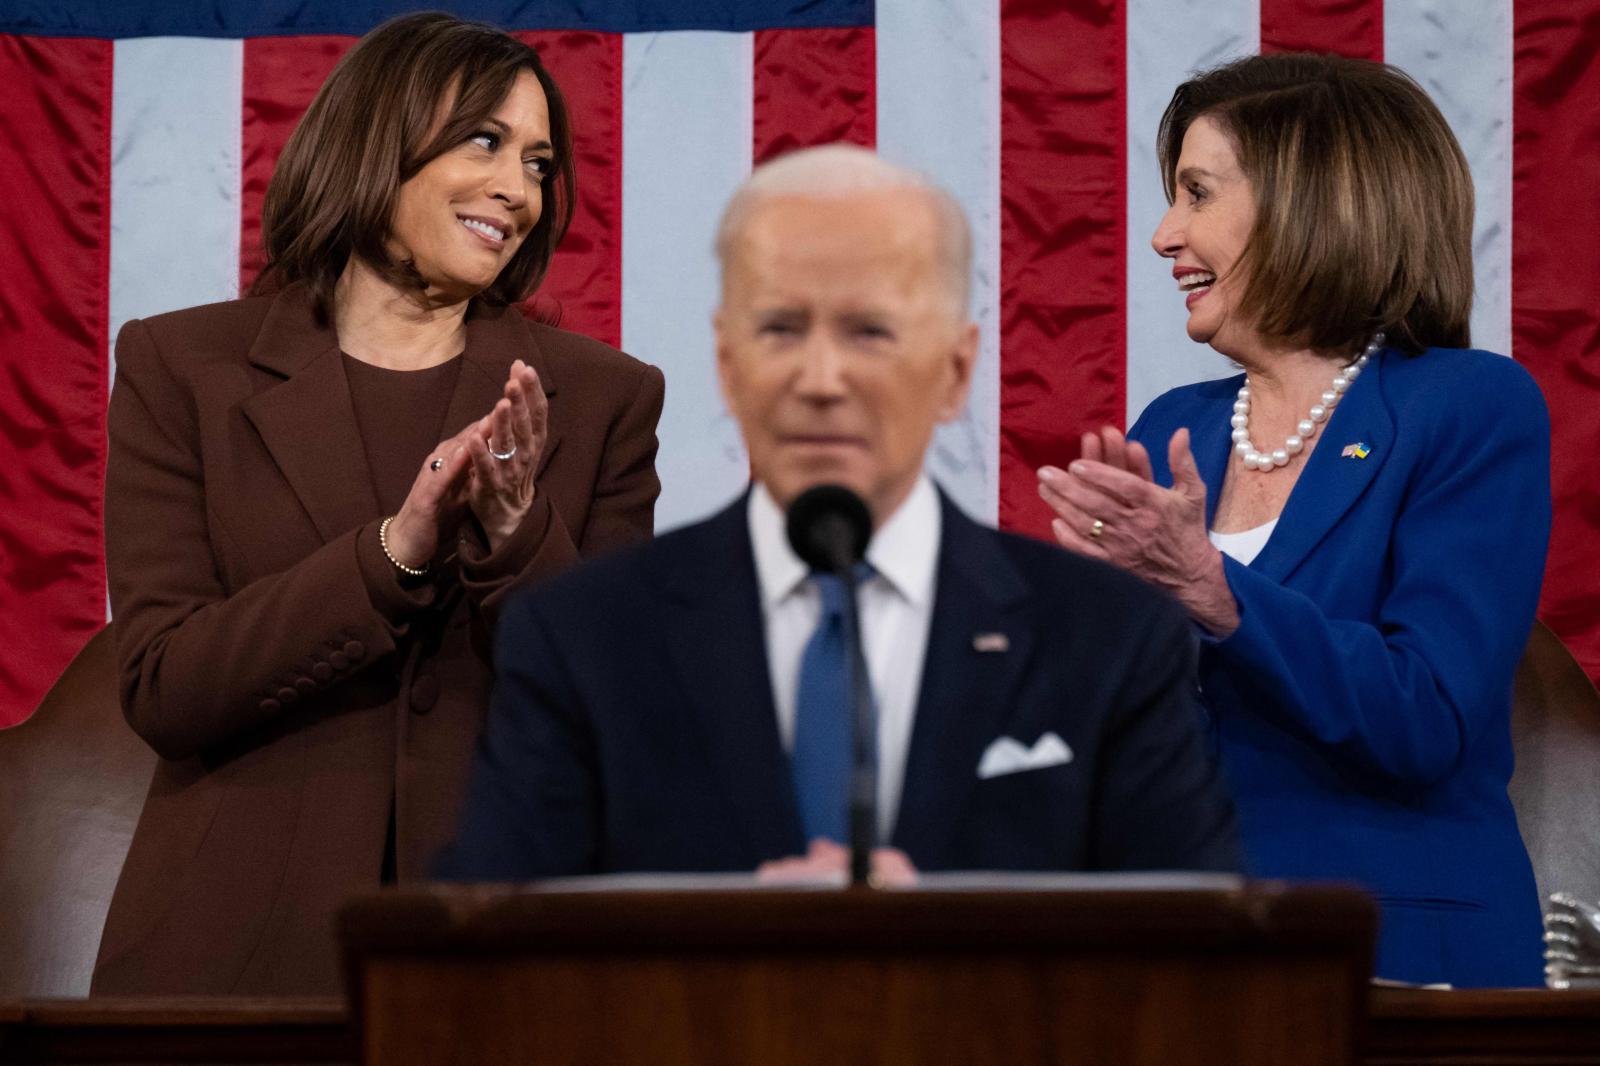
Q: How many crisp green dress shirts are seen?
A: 0